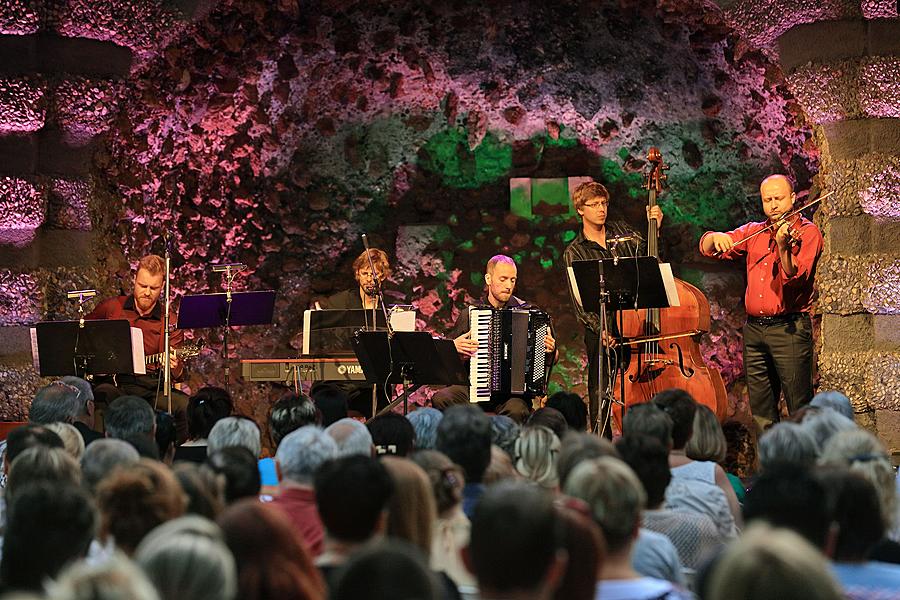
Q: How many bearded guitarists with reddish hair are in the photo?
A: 1